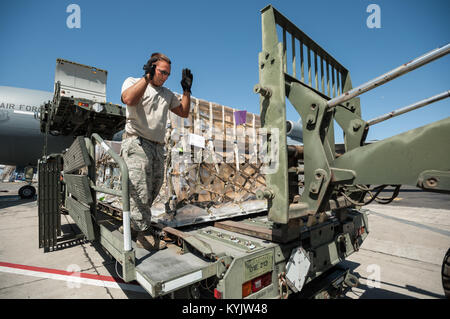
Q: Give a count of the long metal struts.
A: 2